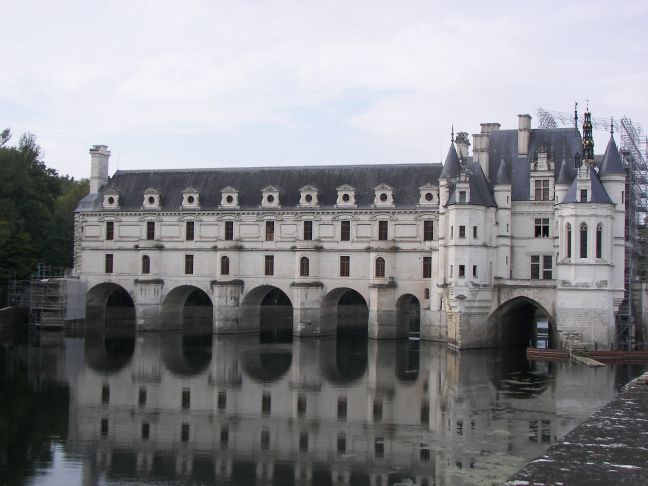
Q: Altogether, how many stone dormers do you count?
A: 12